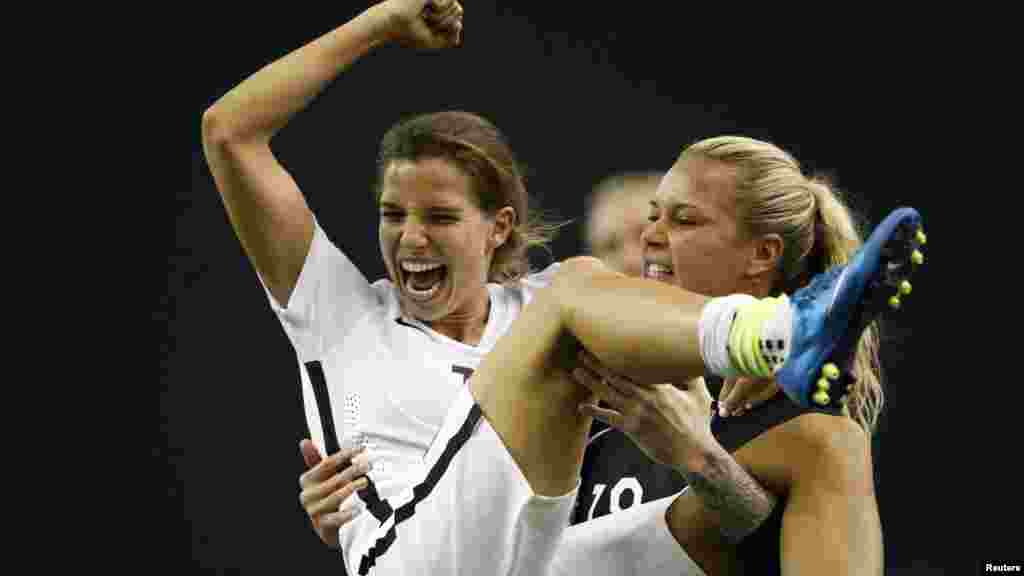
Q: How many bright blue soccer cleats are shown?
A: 1